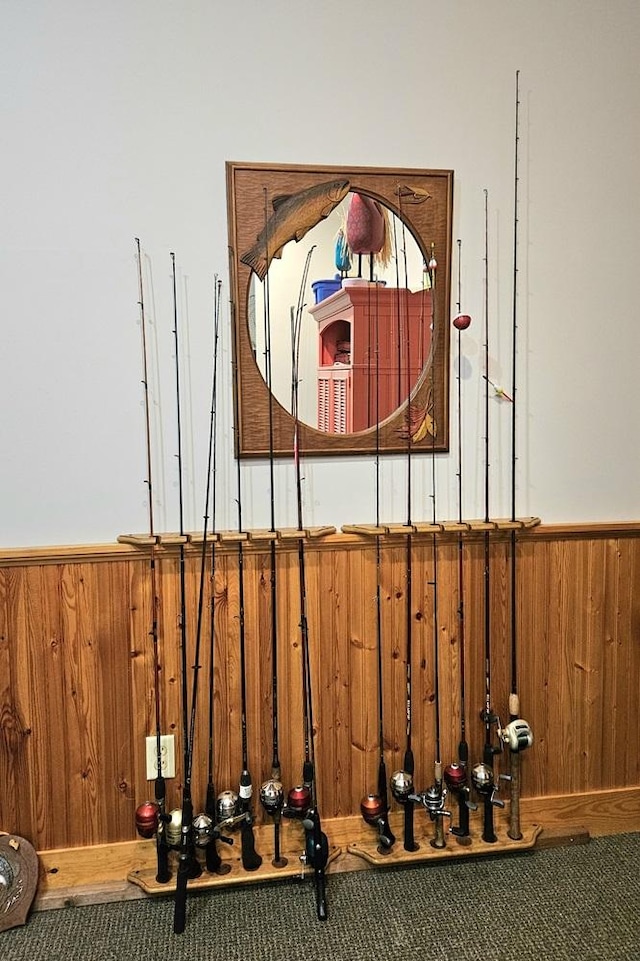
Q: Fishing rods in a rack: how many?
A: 12